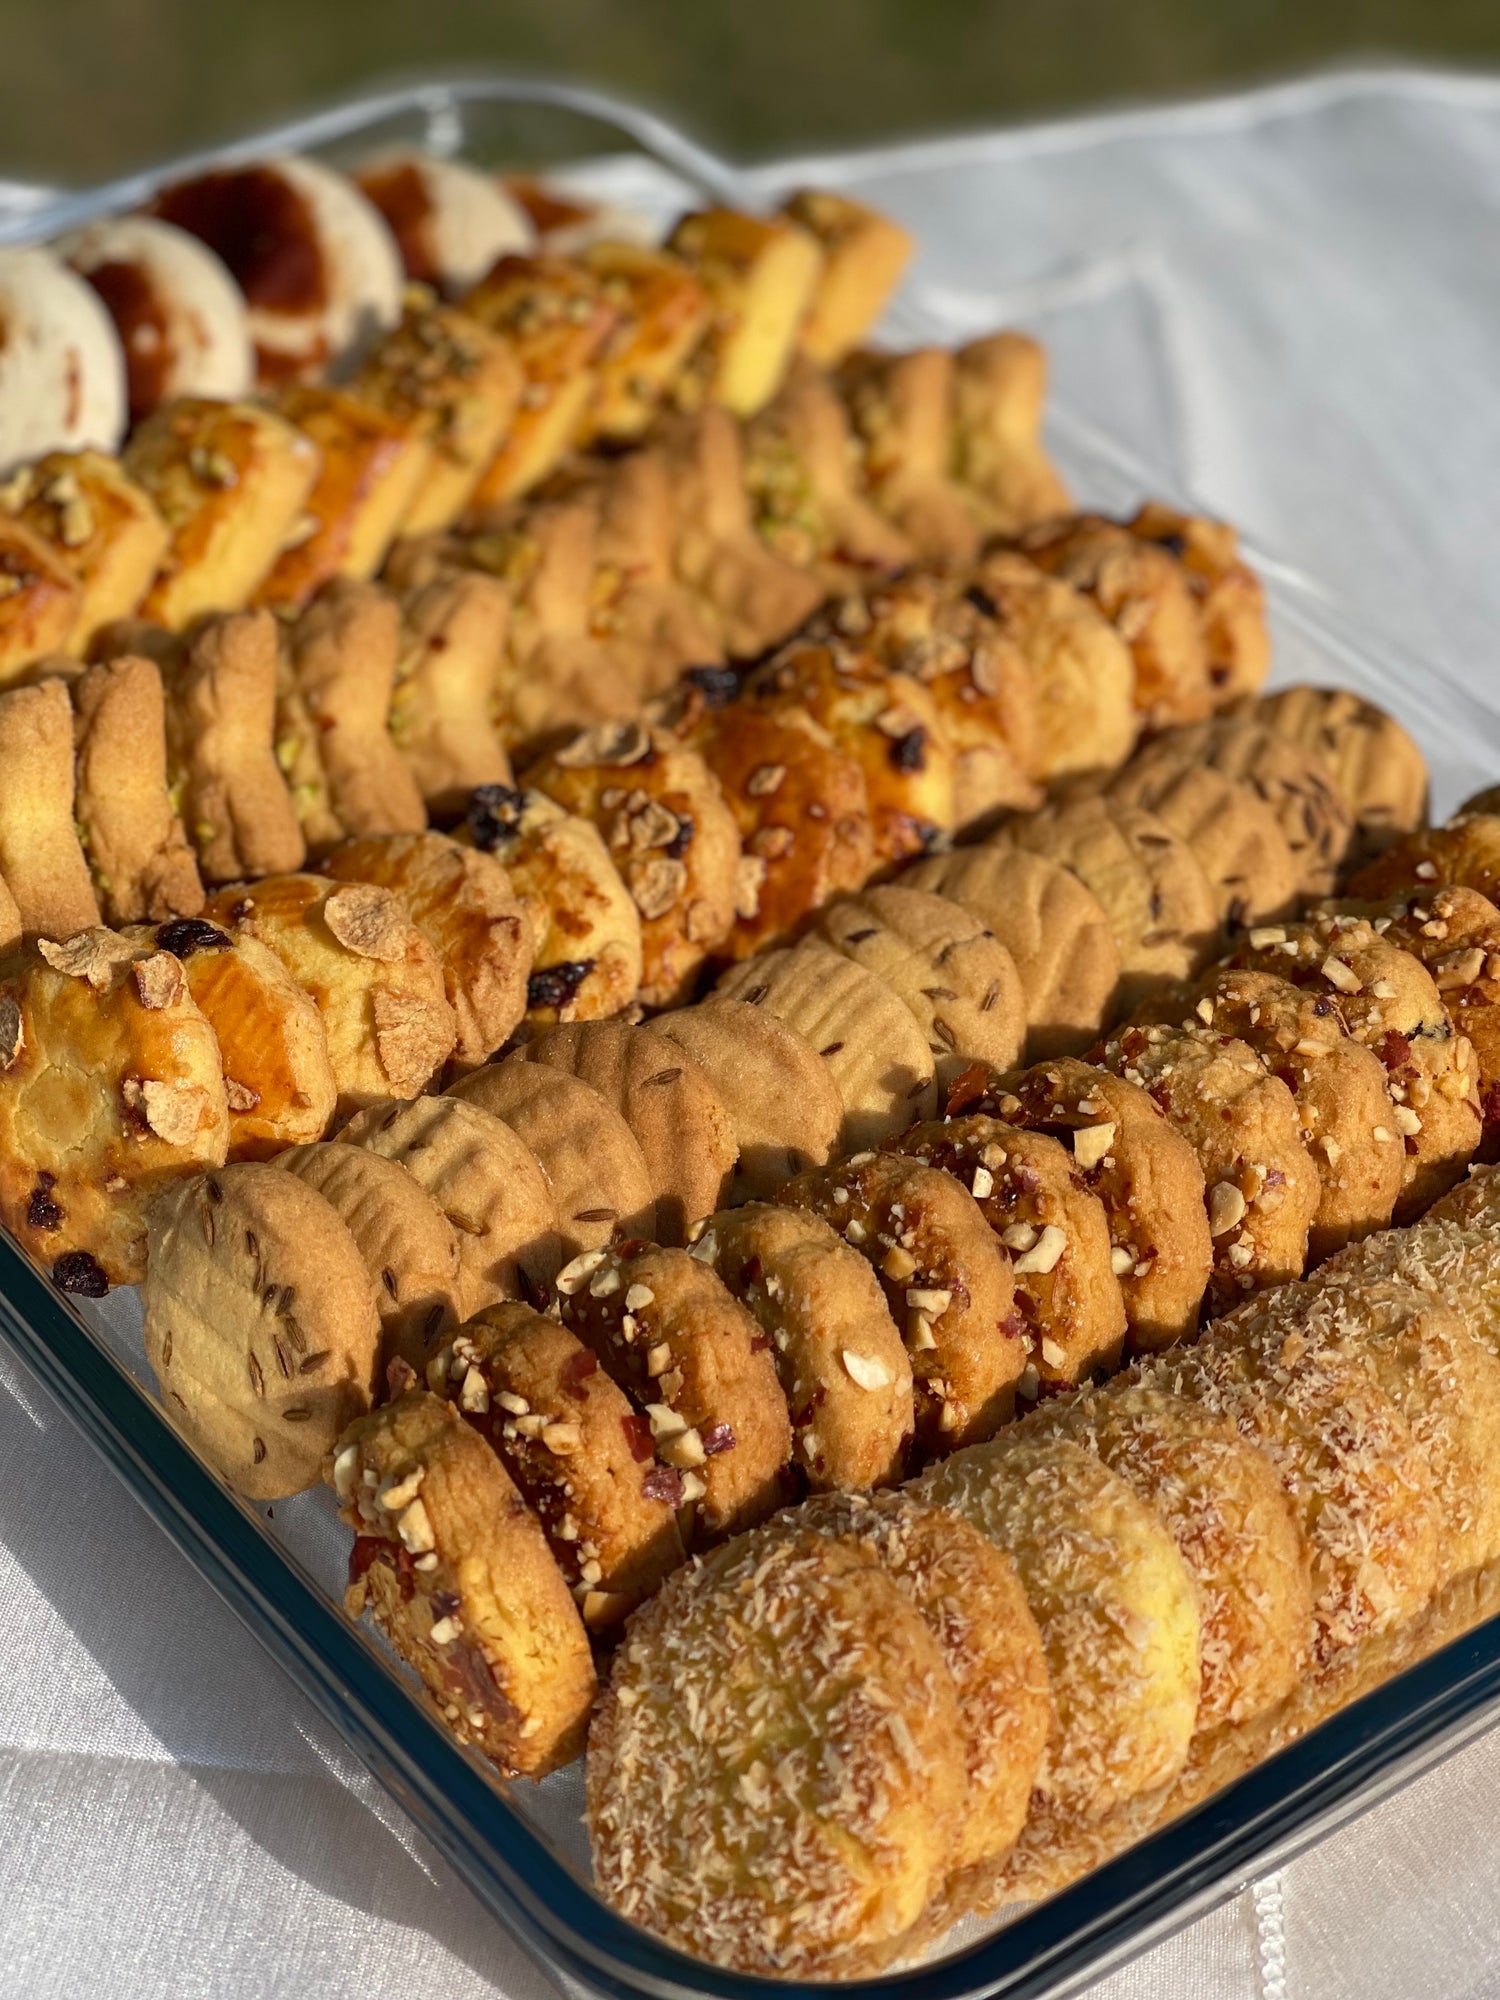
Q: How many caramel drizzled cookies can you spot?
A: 5